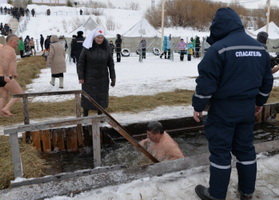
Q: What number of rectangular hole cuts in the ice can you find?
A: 1